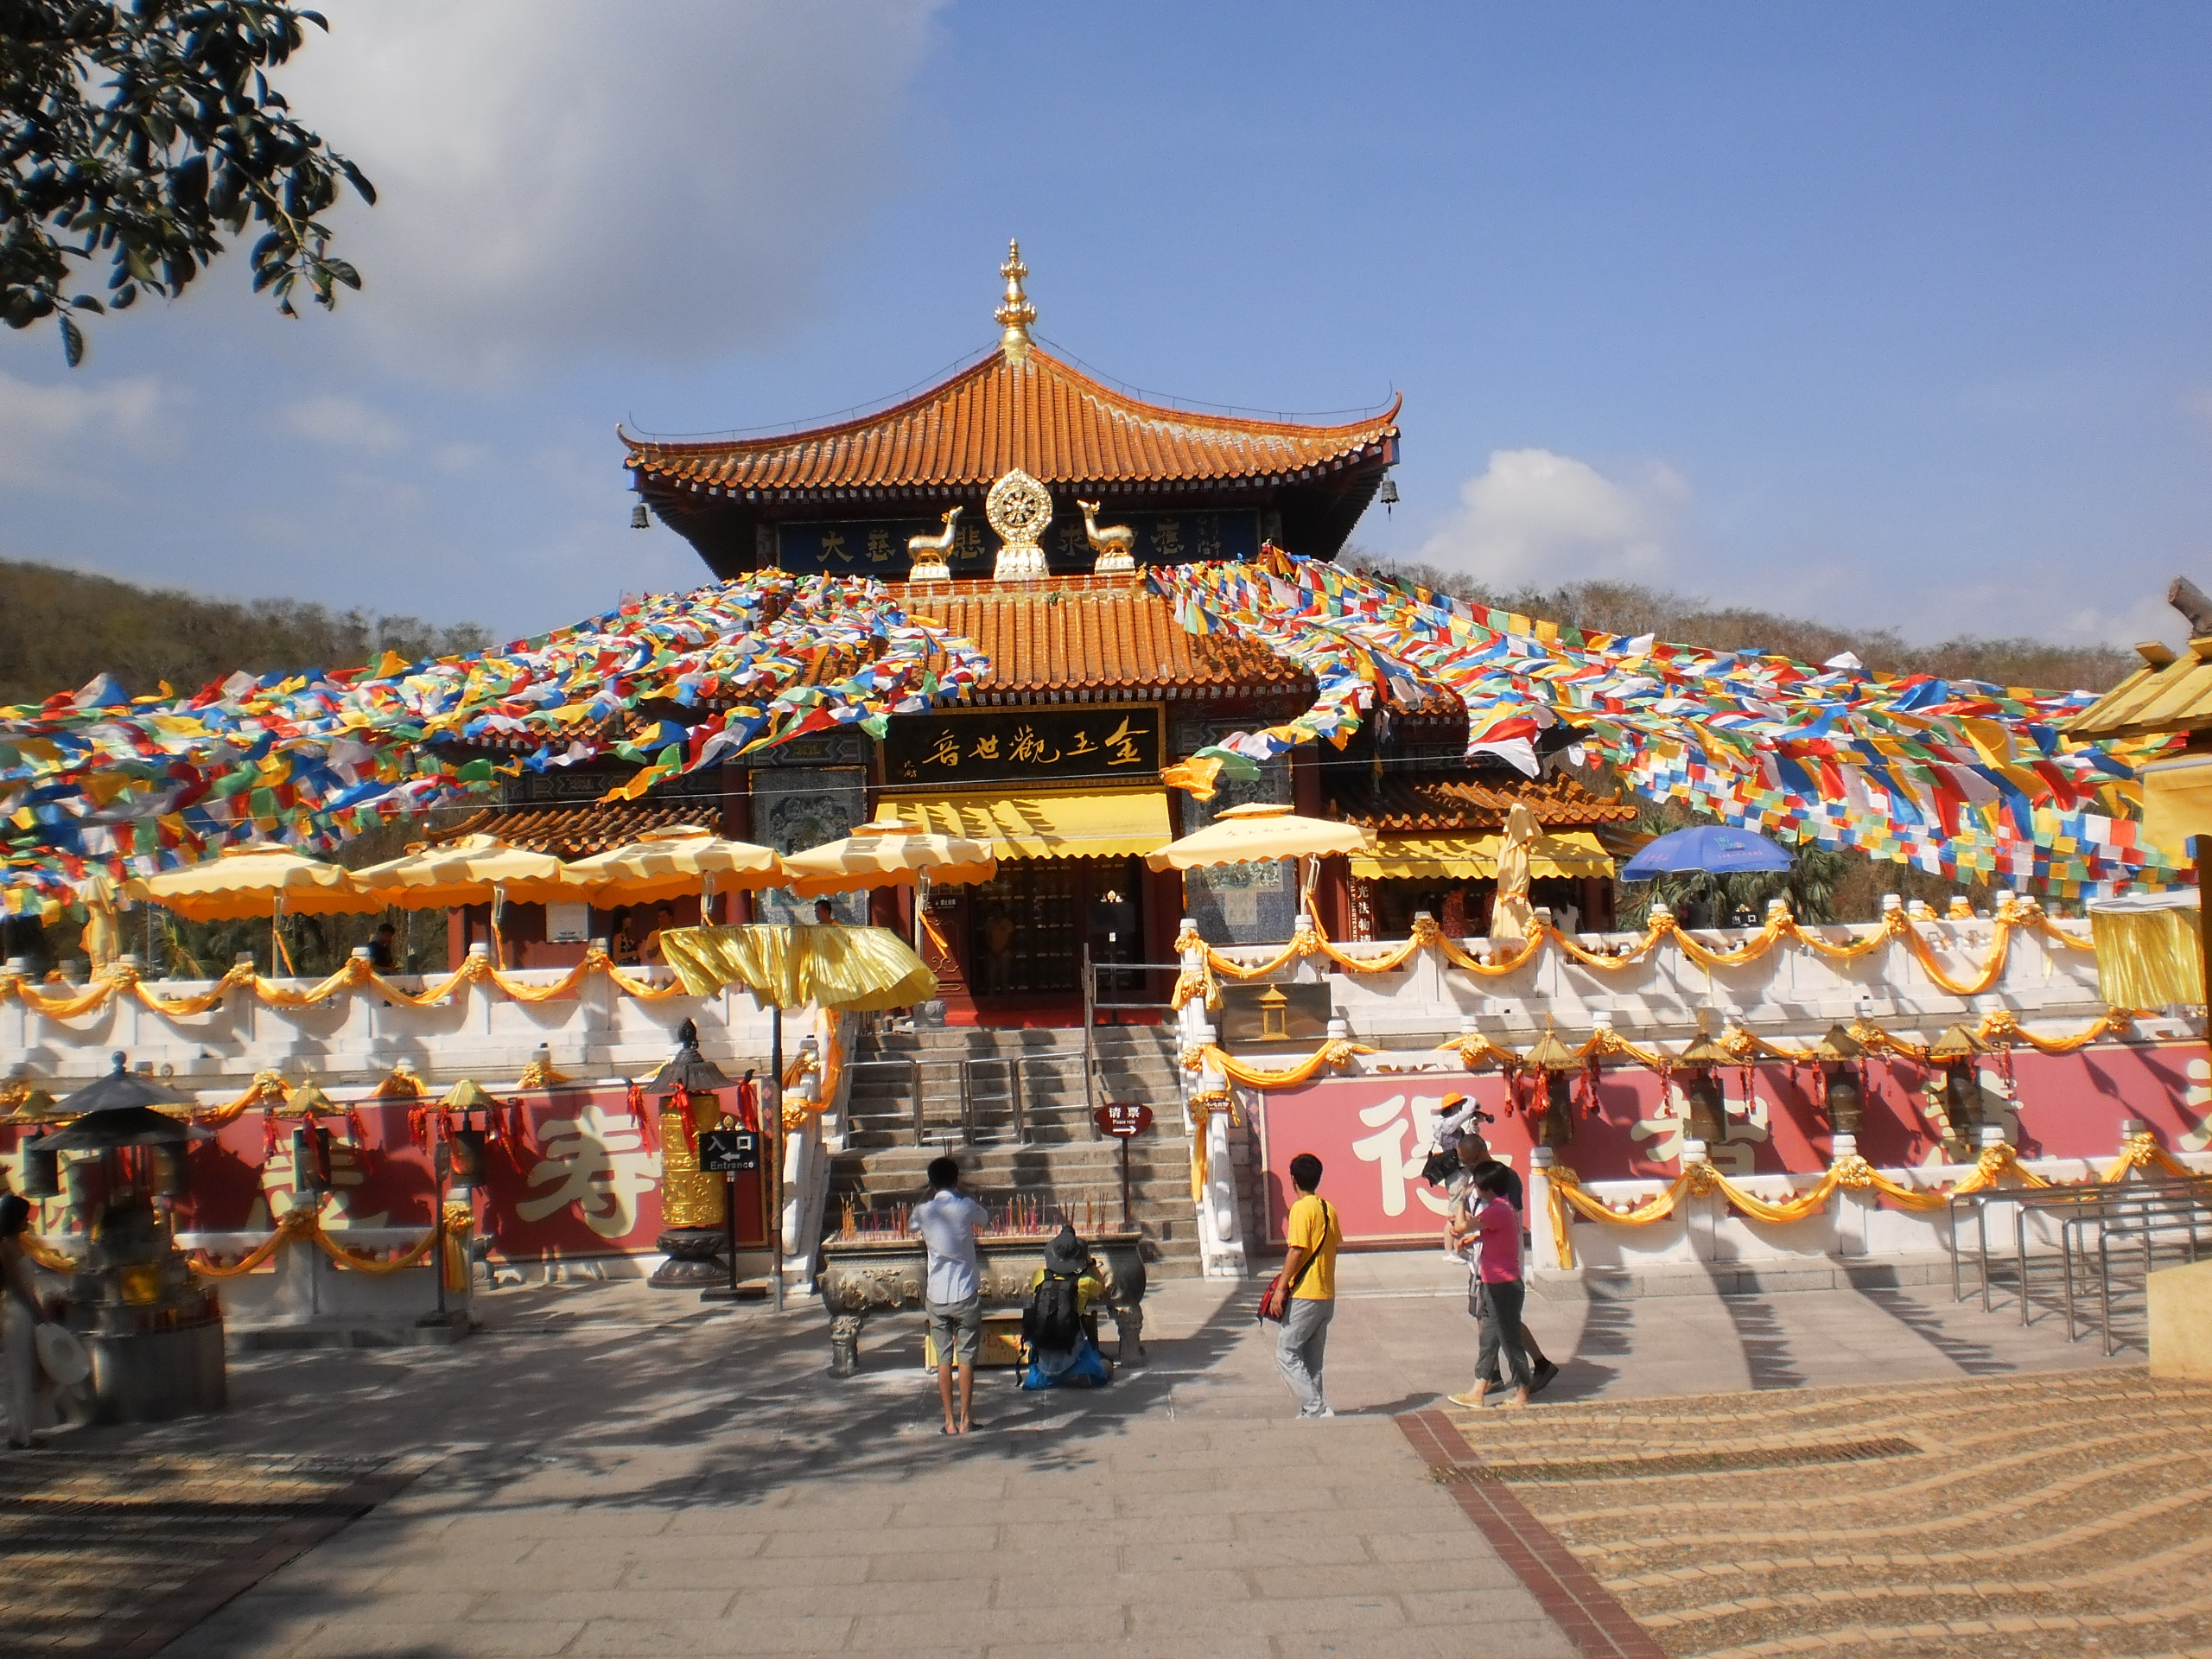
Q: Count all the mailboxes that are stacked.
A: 0